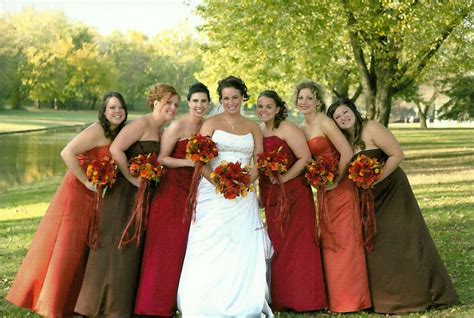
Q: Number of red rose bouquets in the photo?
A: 7